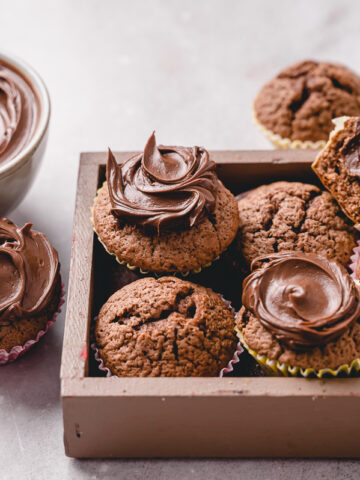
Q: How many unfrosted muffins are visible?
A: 3